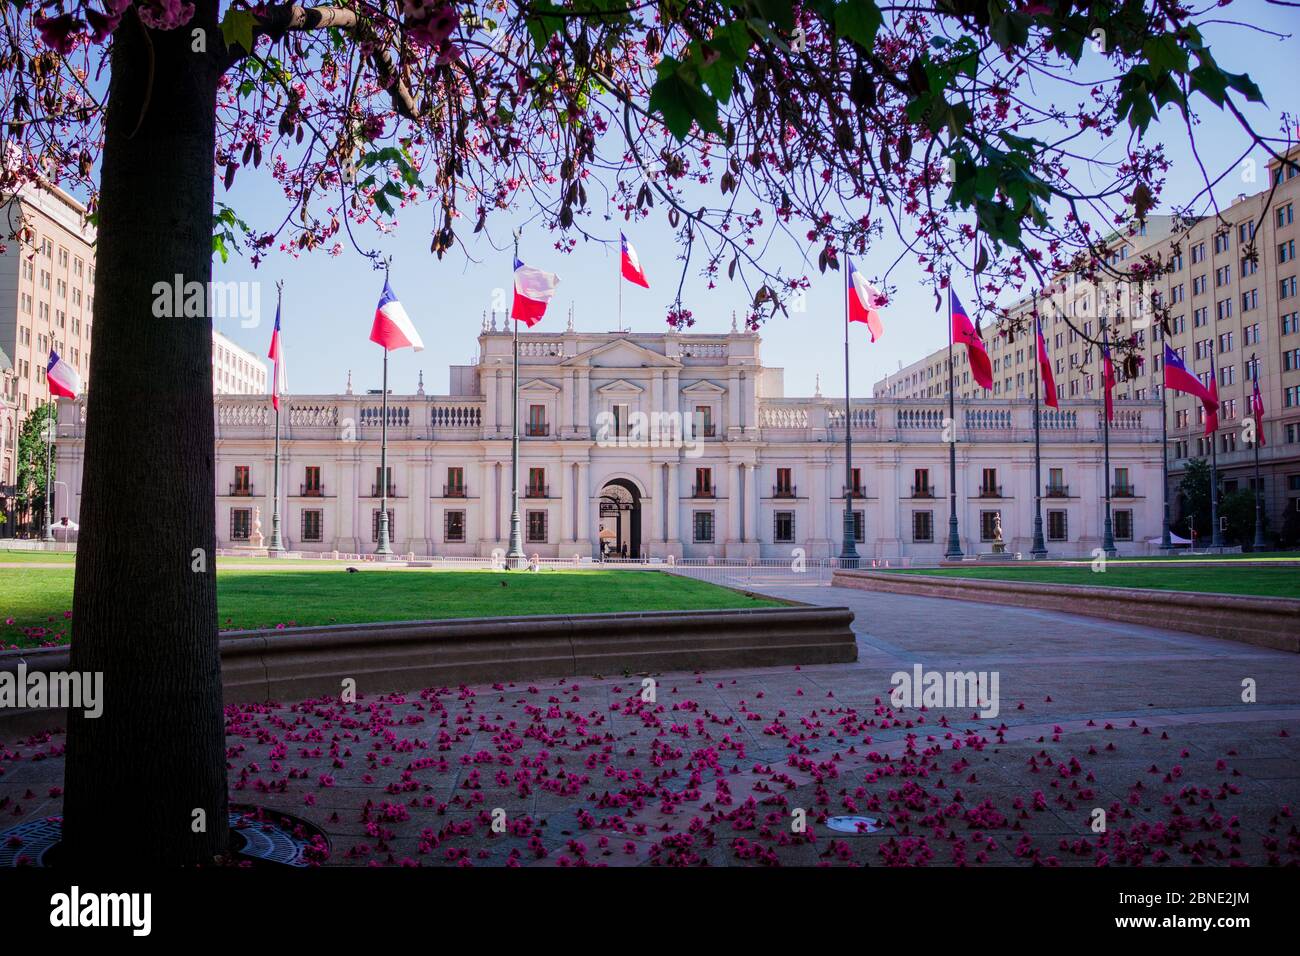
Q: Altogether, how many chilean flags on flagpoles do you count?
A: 12